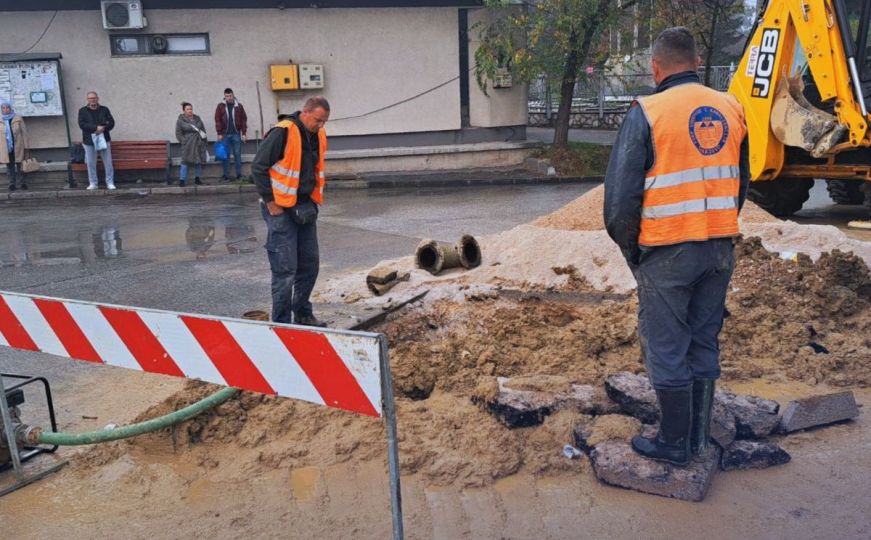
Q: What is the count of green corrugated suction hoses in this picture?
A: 1